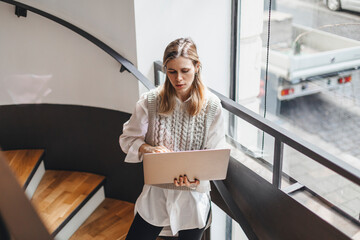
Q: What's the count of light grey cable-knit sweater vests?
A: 1